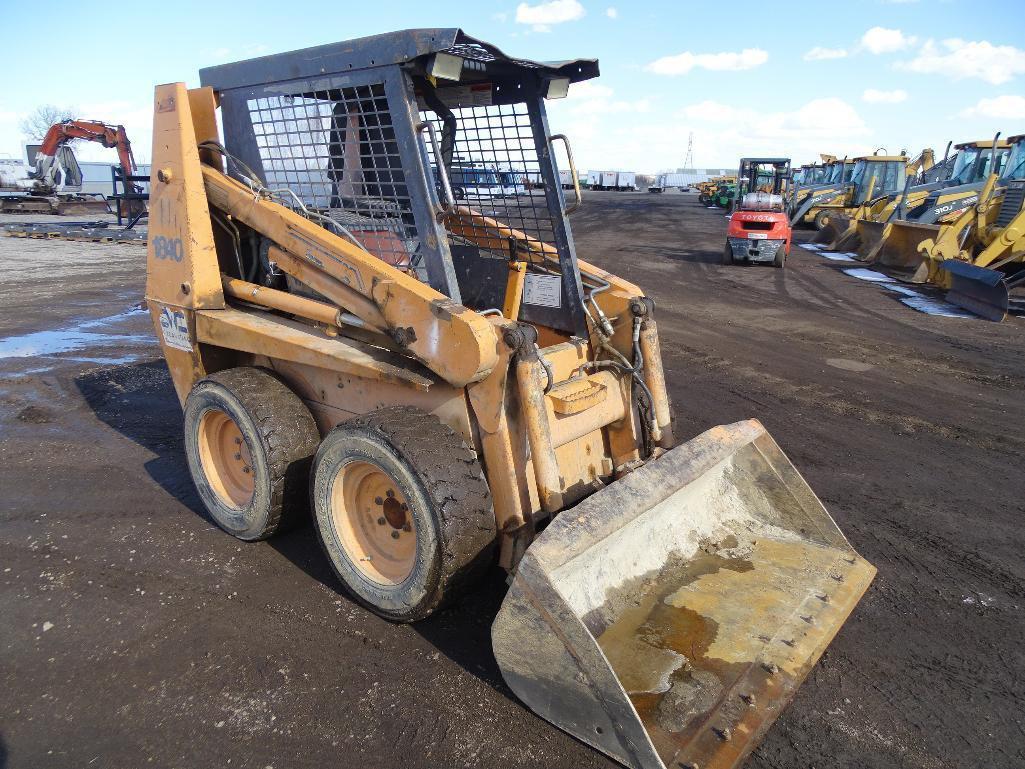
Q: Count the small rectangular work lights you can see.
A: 2